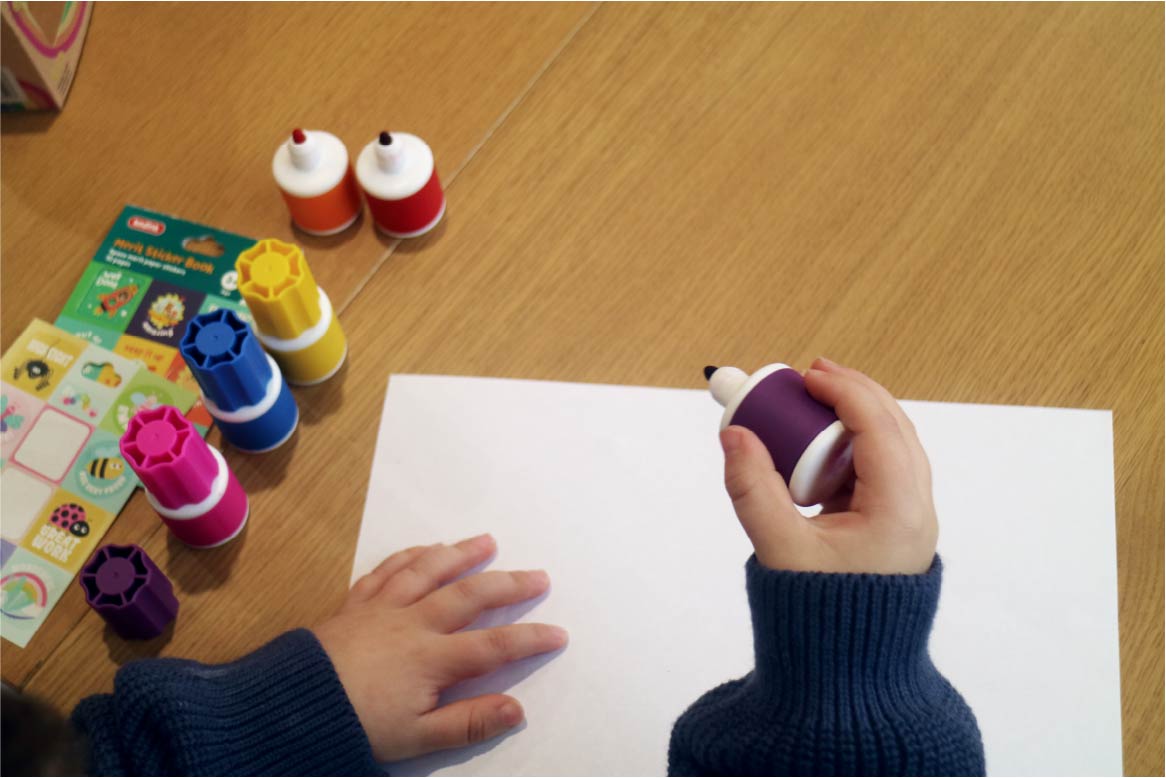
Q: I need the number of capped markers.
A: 3